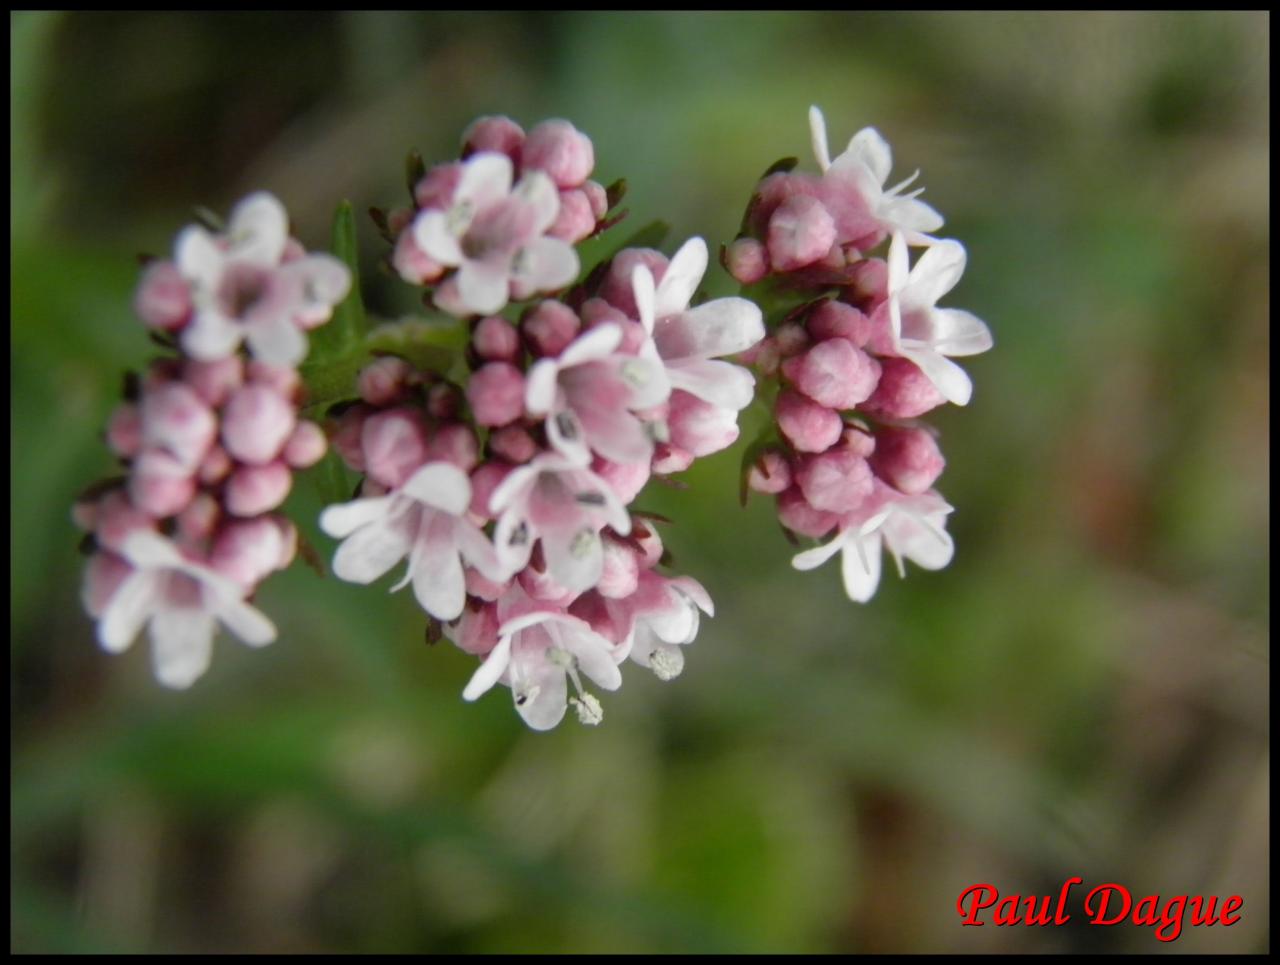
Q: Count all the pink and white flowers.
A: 12